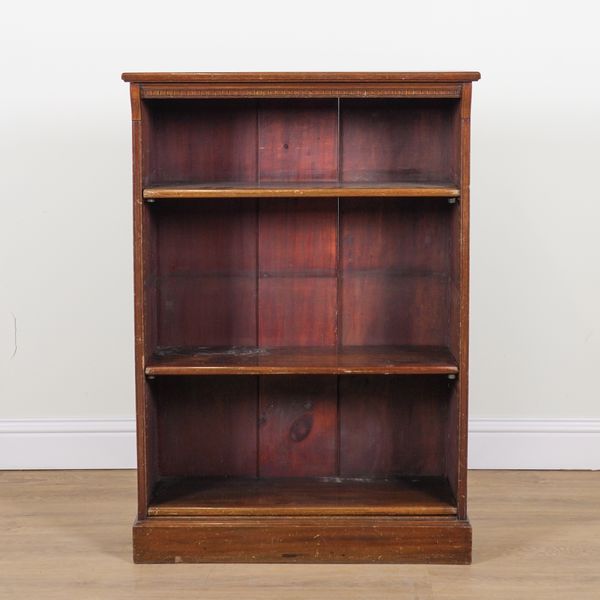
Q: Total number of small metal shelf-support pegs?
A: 4